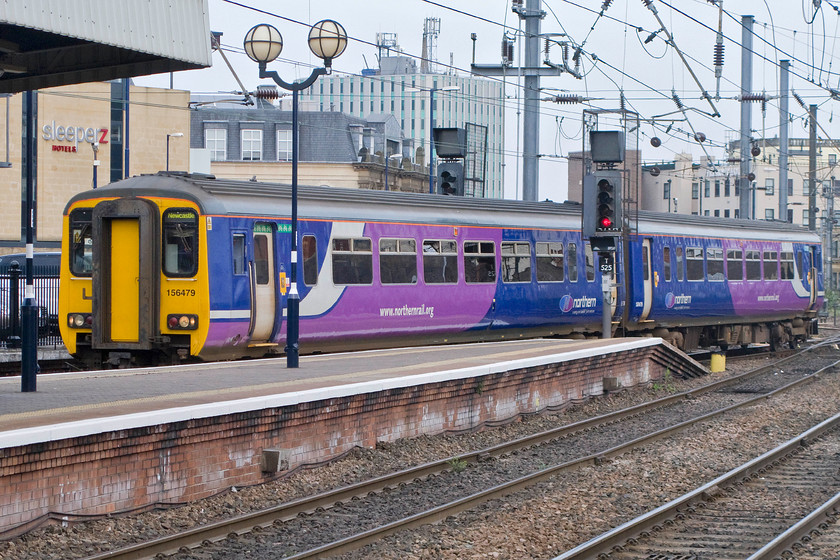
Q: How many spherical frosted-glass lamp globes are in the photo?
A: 2